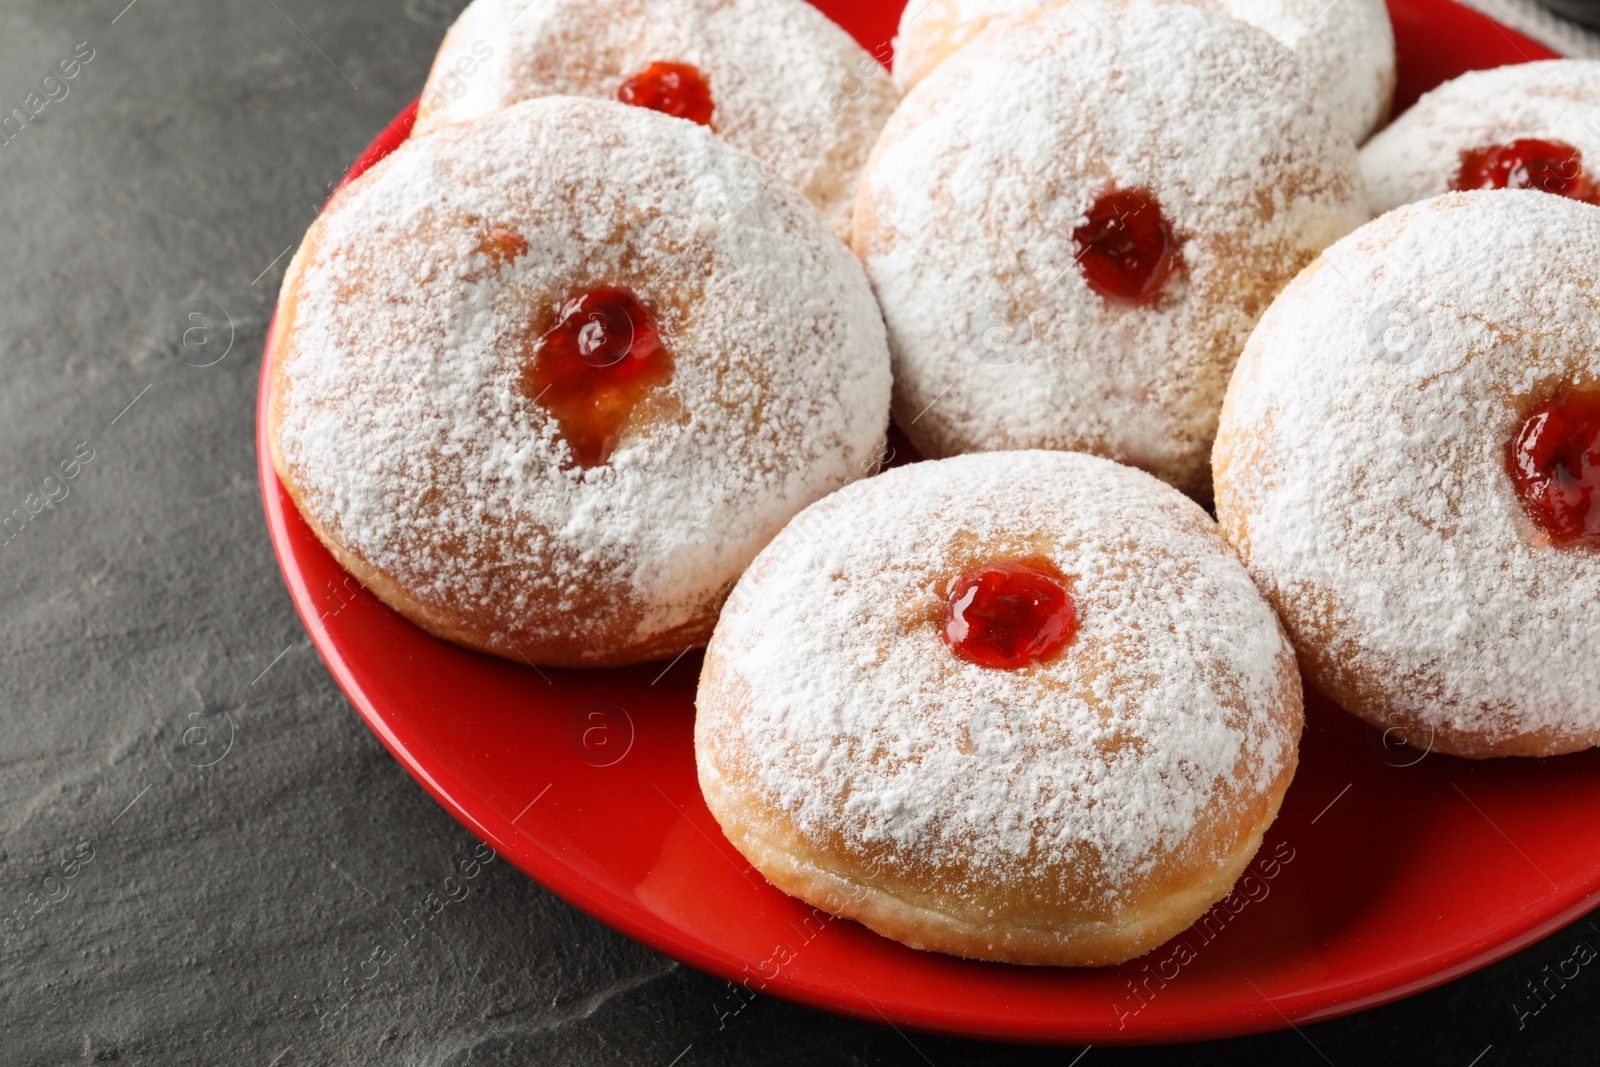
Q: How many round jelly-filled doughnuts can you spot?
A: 7